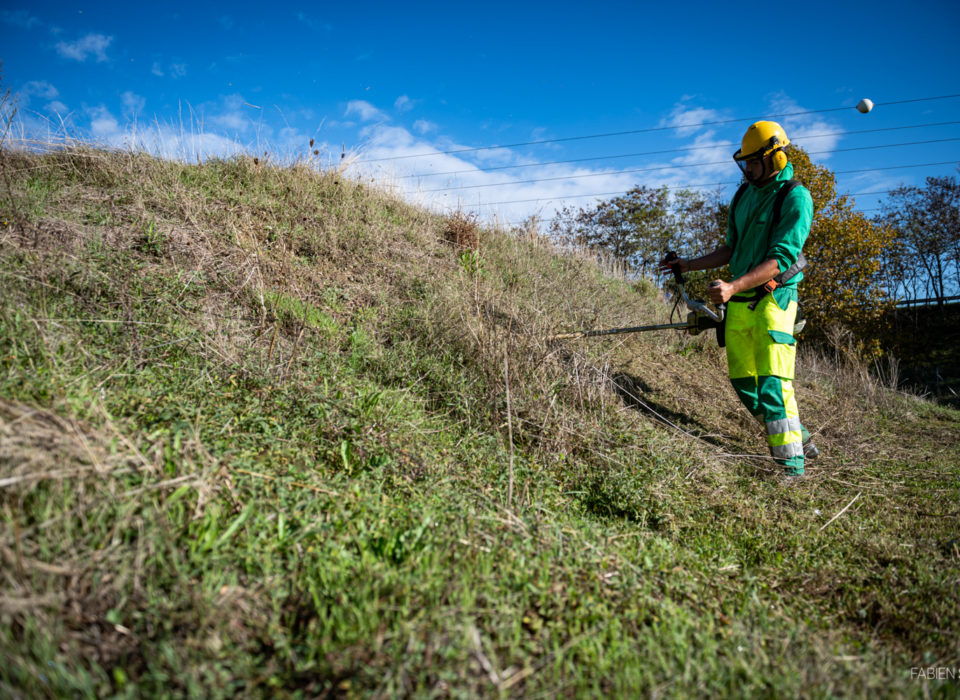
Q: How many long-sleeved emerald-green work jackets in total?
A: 1